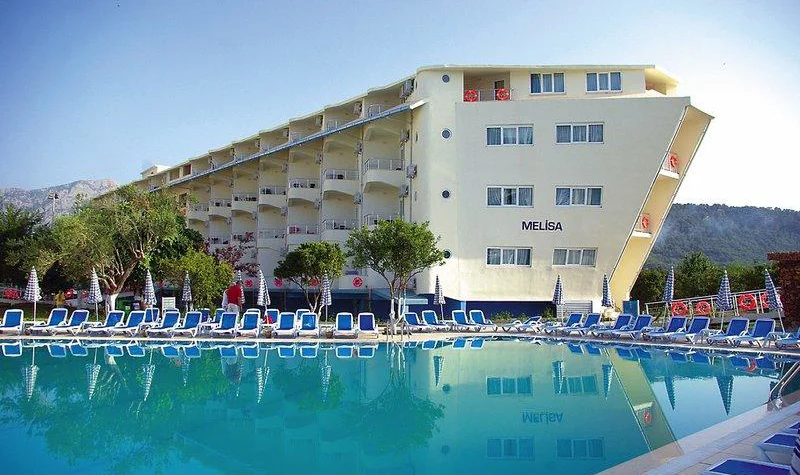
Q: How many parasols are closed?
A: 13